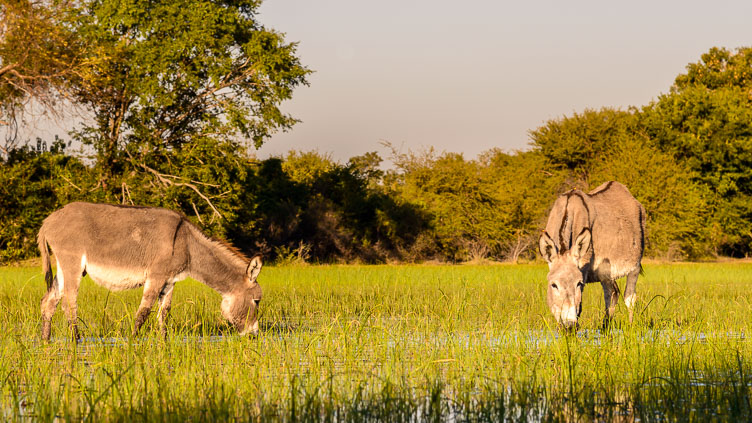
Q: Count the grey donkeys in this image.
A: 2